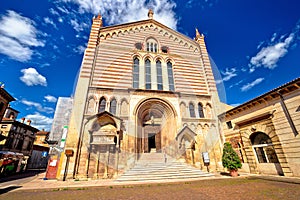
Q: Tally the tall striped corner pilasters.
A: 2